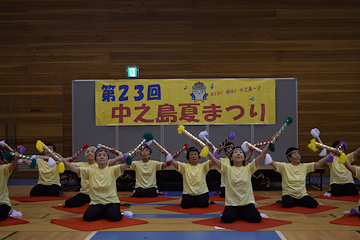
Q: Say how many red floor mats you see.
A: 11